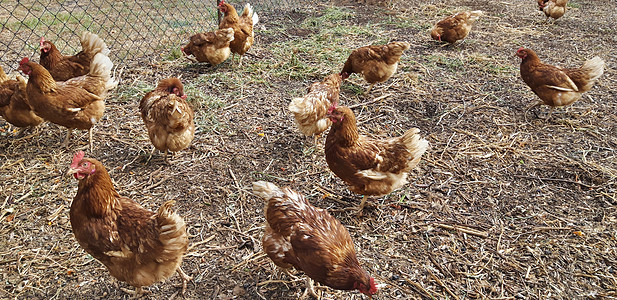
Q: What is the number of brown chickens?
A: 14